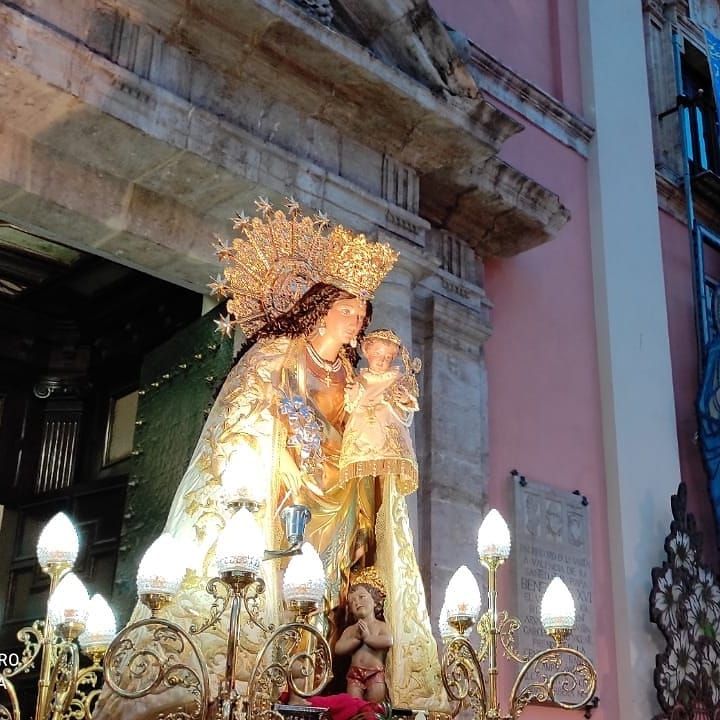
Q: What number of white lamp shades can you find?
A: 11